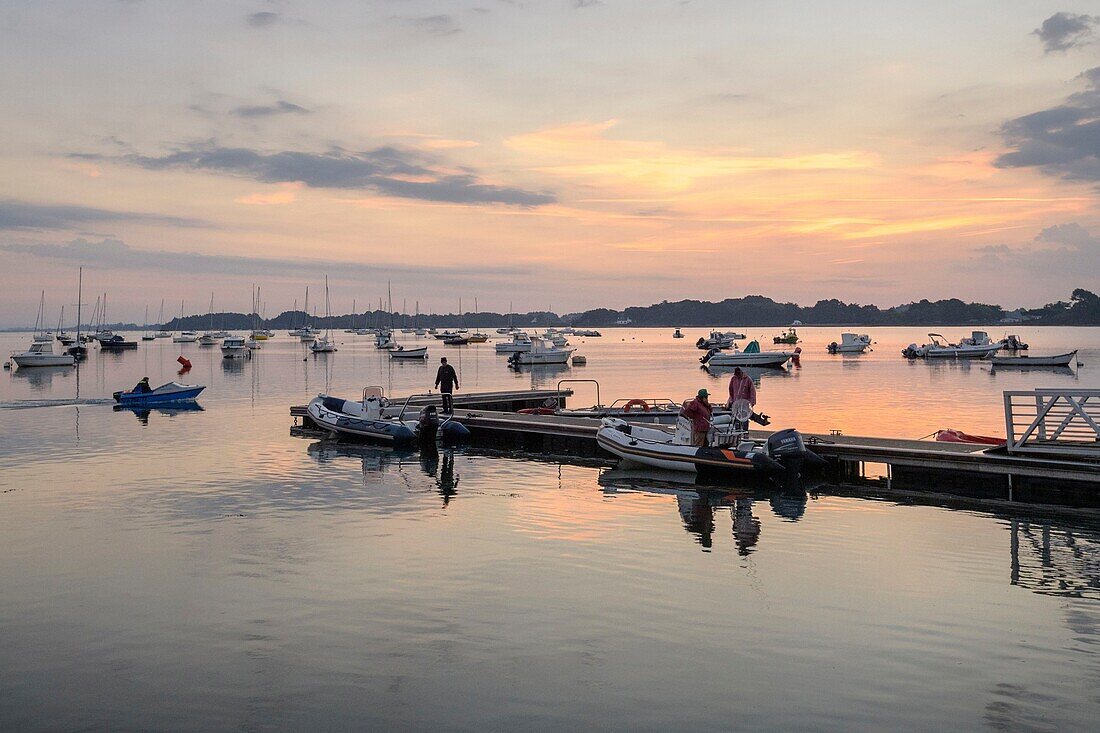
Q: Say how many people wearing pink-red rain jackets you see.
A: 2